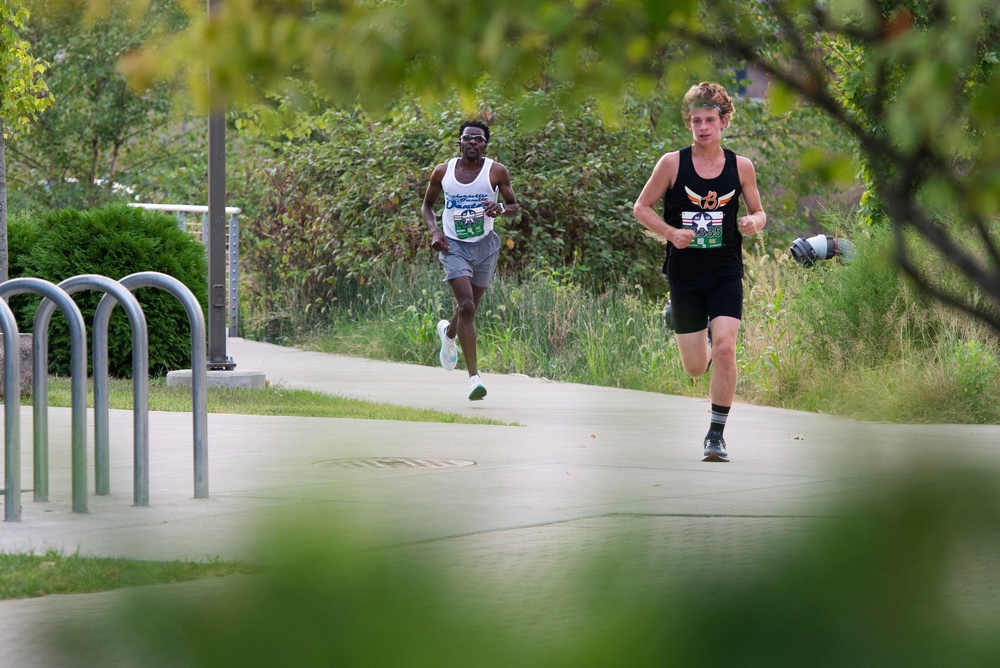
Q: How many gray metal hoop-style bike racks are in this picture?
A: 4